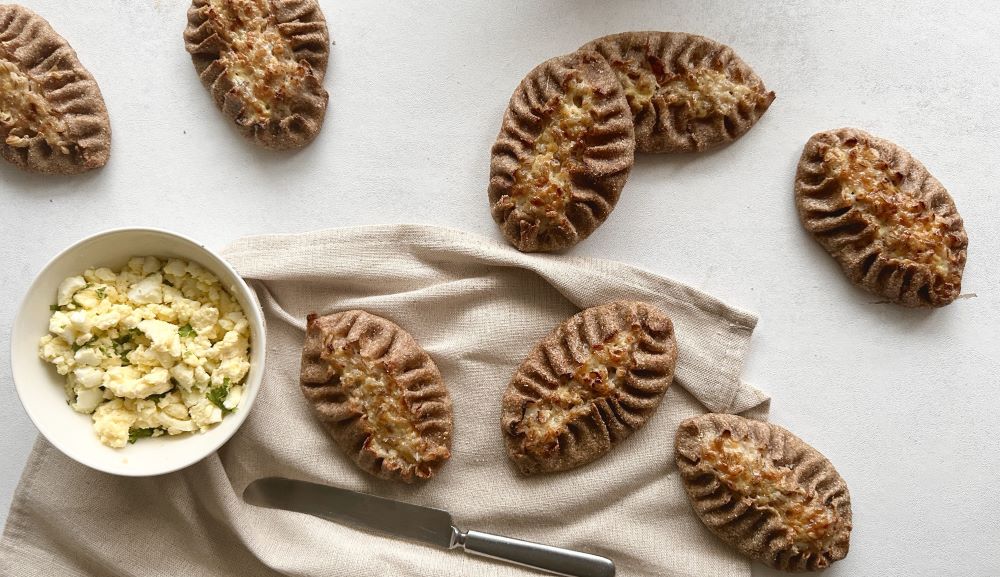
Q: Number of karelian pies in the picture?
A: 8